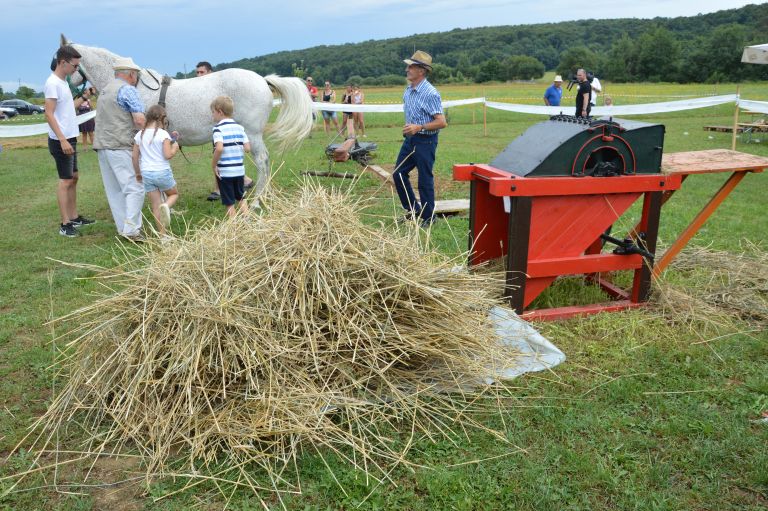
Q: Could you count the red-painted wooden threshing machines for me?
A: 1